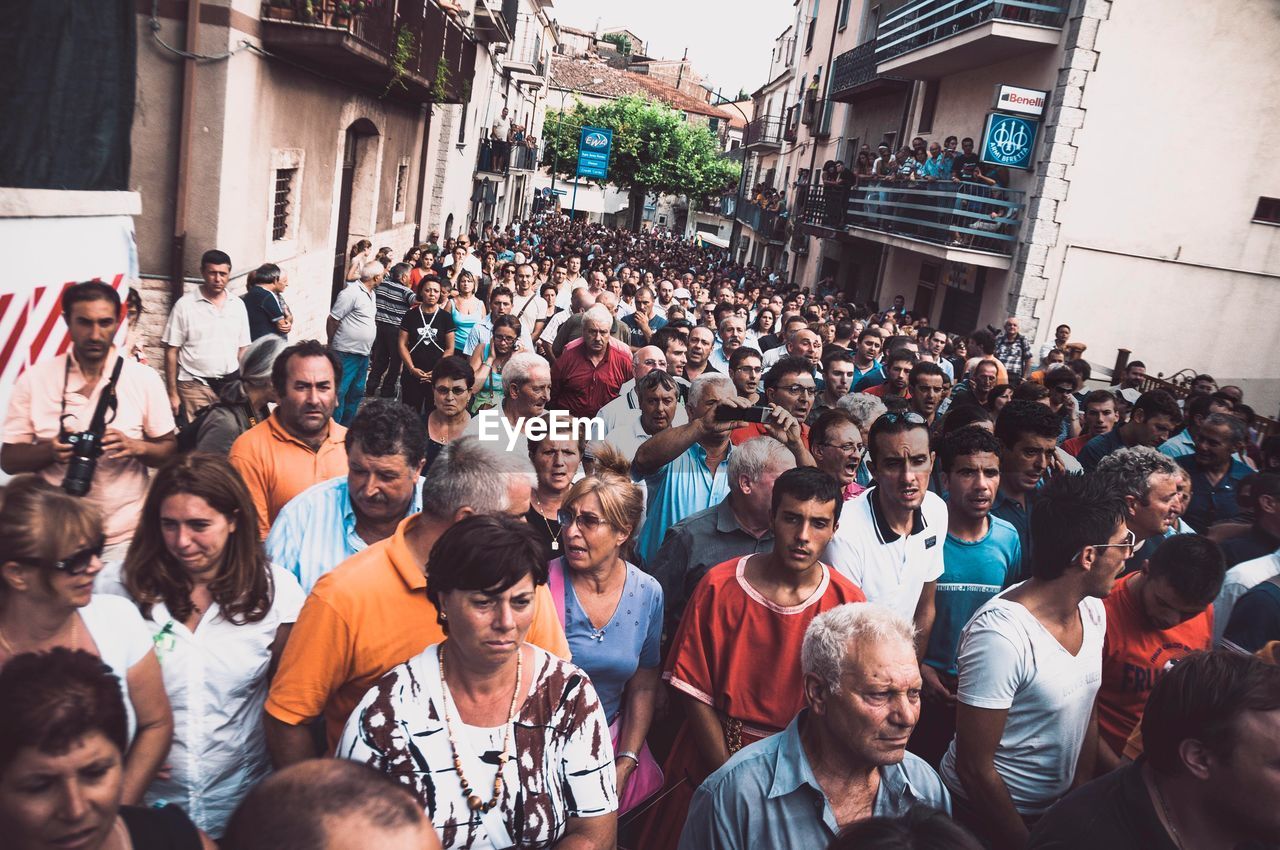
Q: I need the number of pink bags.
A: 1